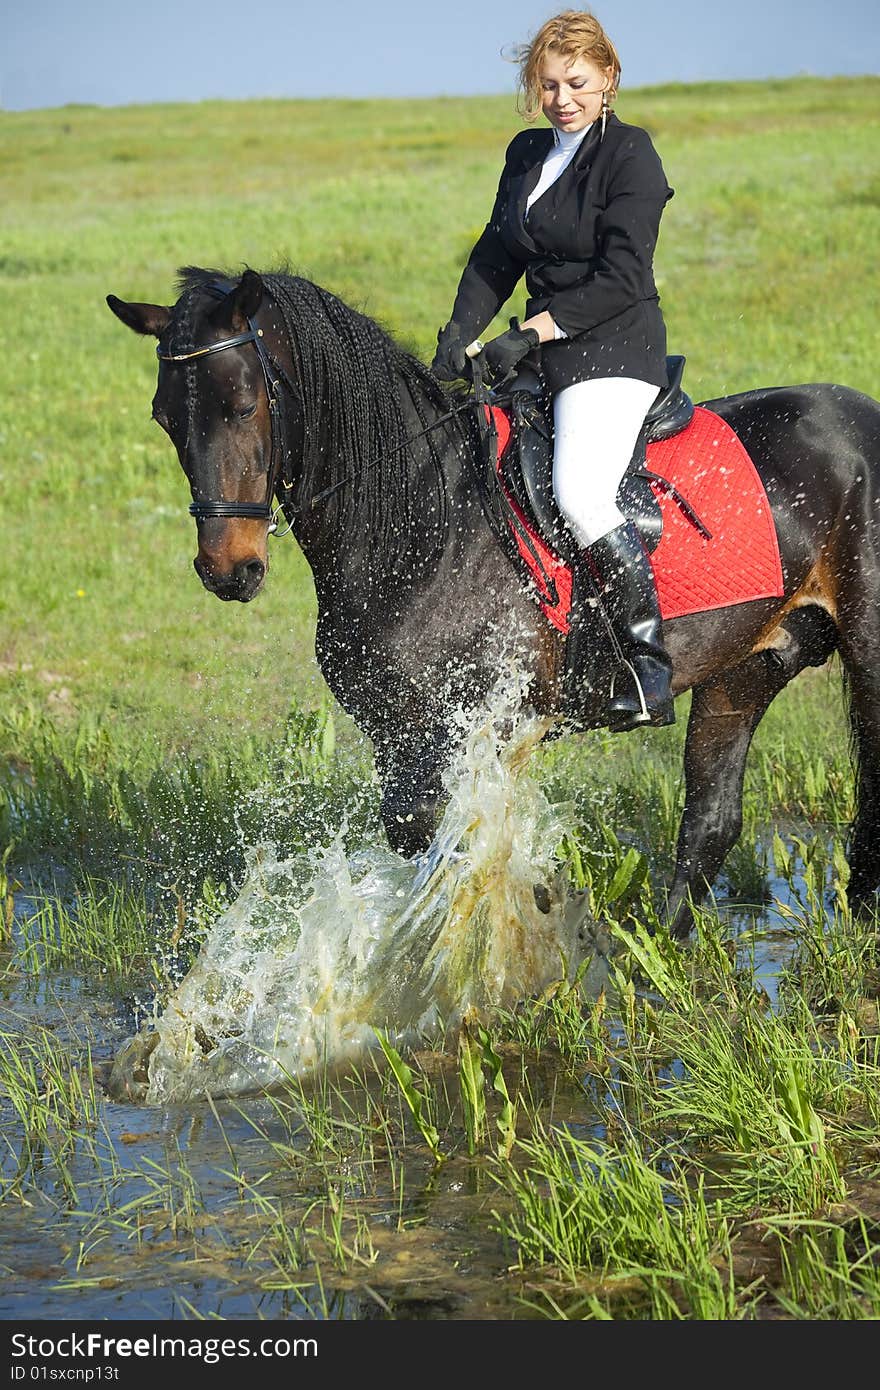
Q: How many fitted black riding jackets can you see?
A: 1